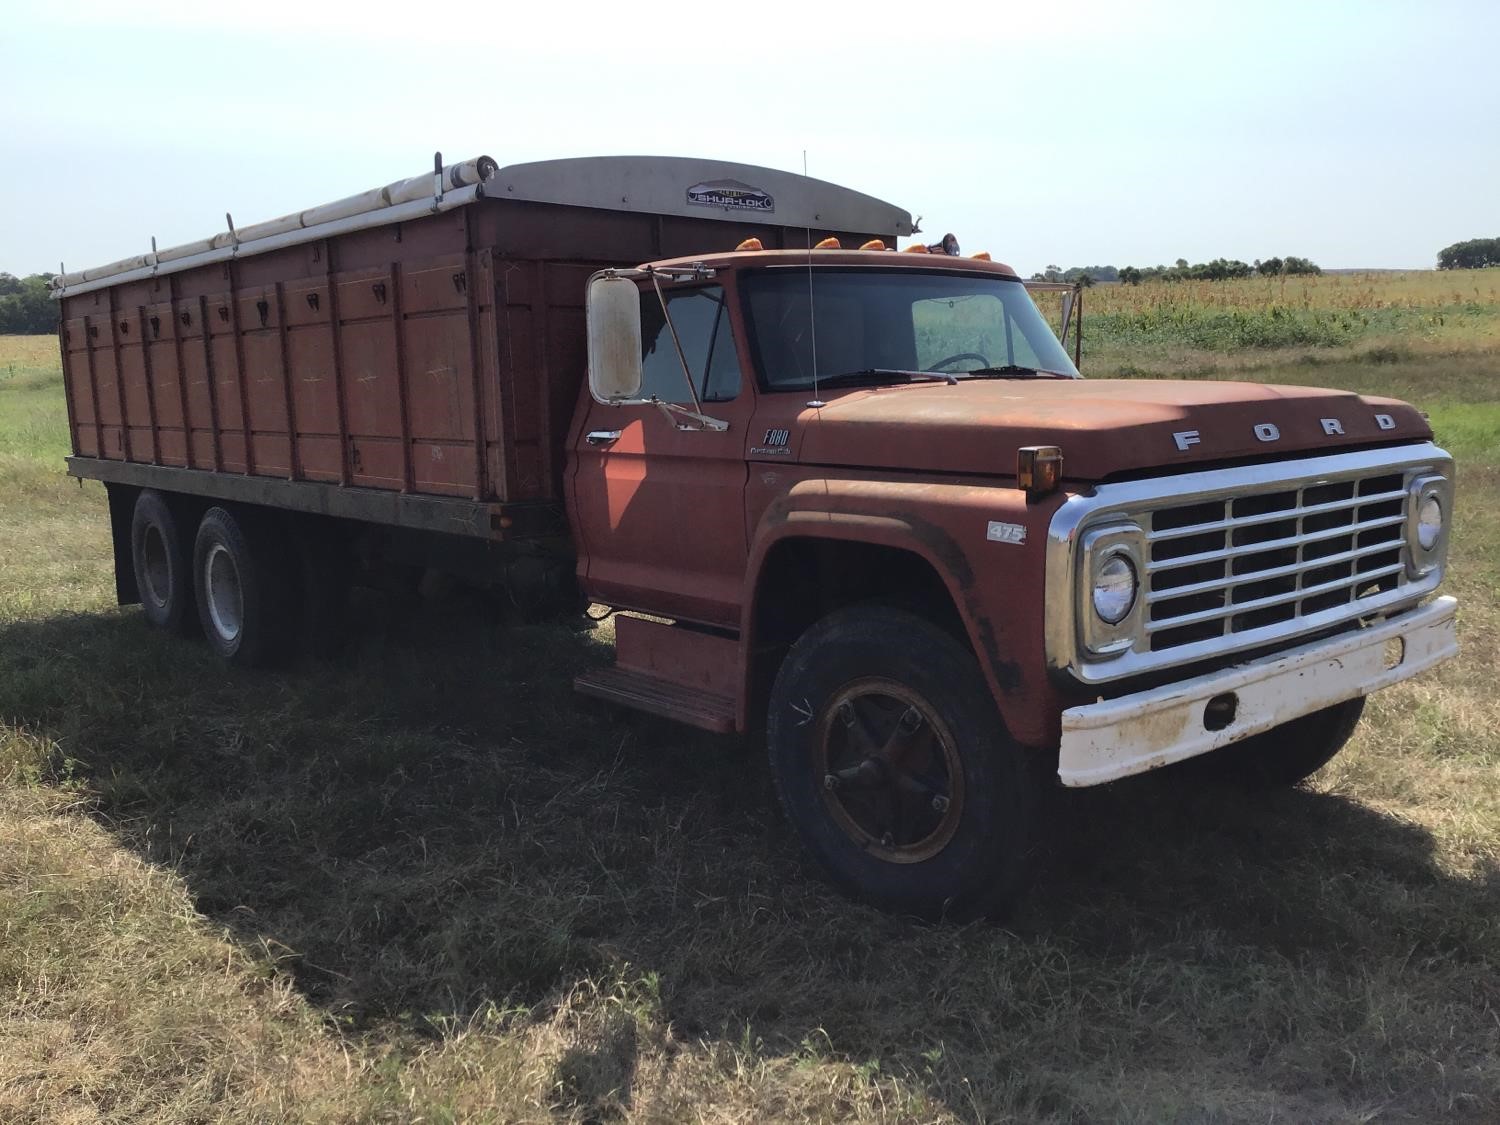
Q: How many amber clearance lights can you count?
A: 5